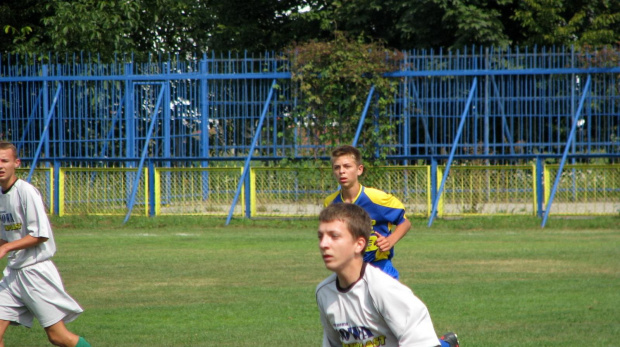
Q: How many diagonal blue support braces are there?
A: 6